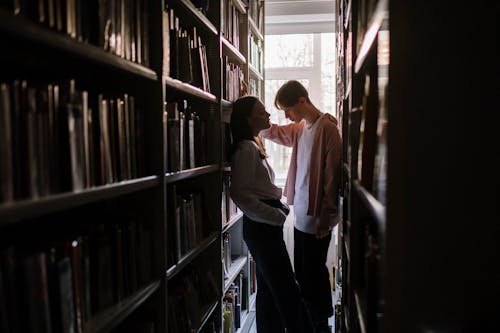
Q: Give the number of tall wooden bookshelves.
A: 2